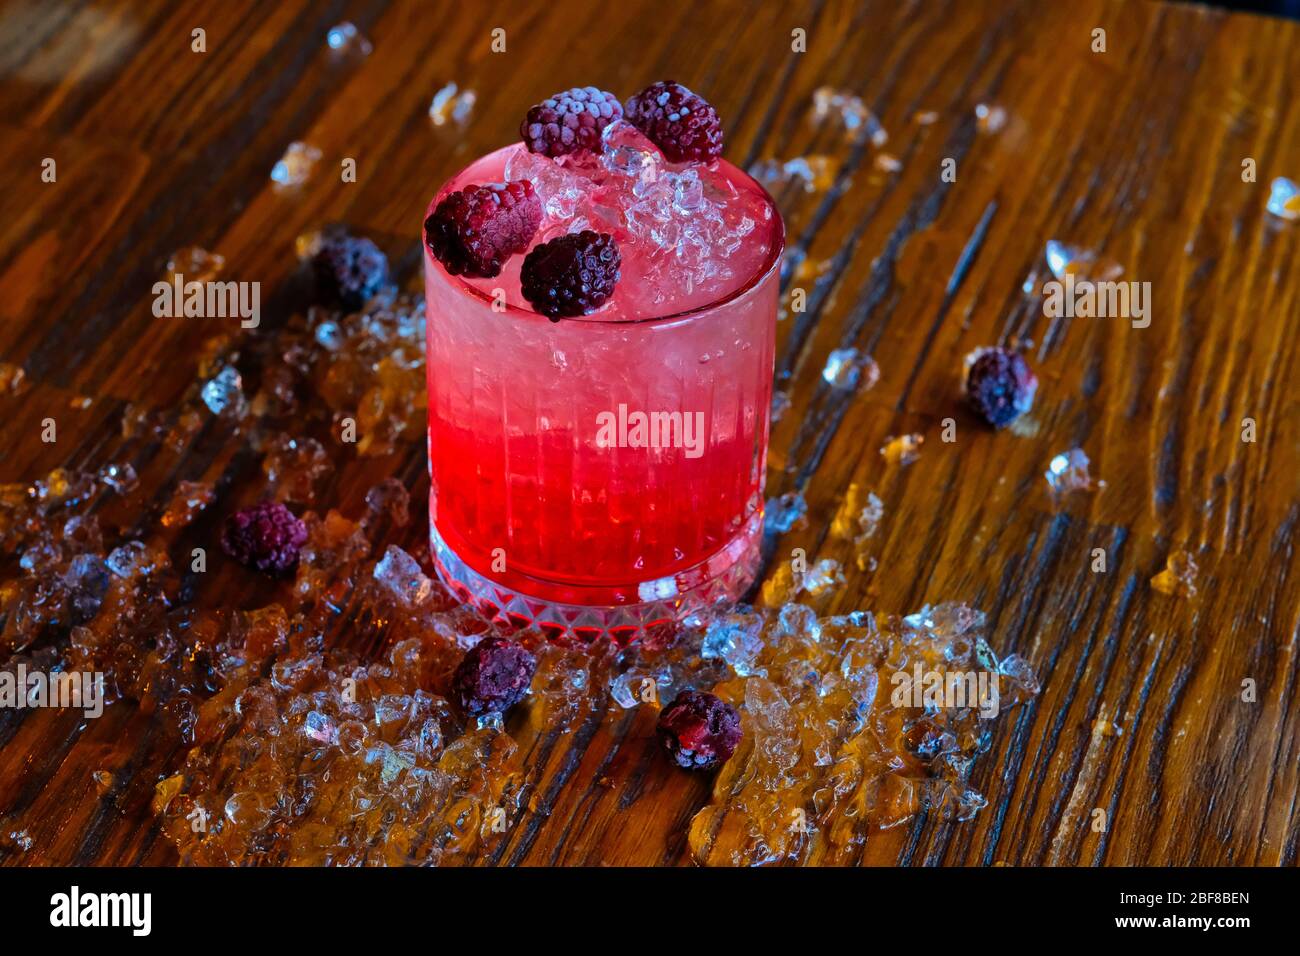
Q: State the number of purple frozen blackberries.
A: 9